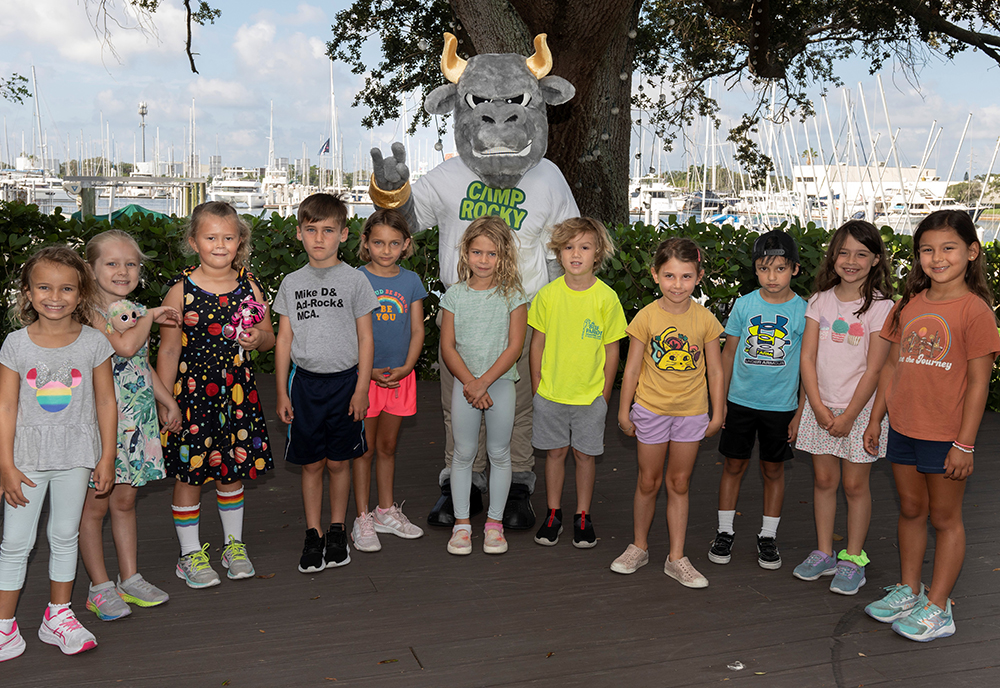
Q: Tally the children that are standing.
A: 11